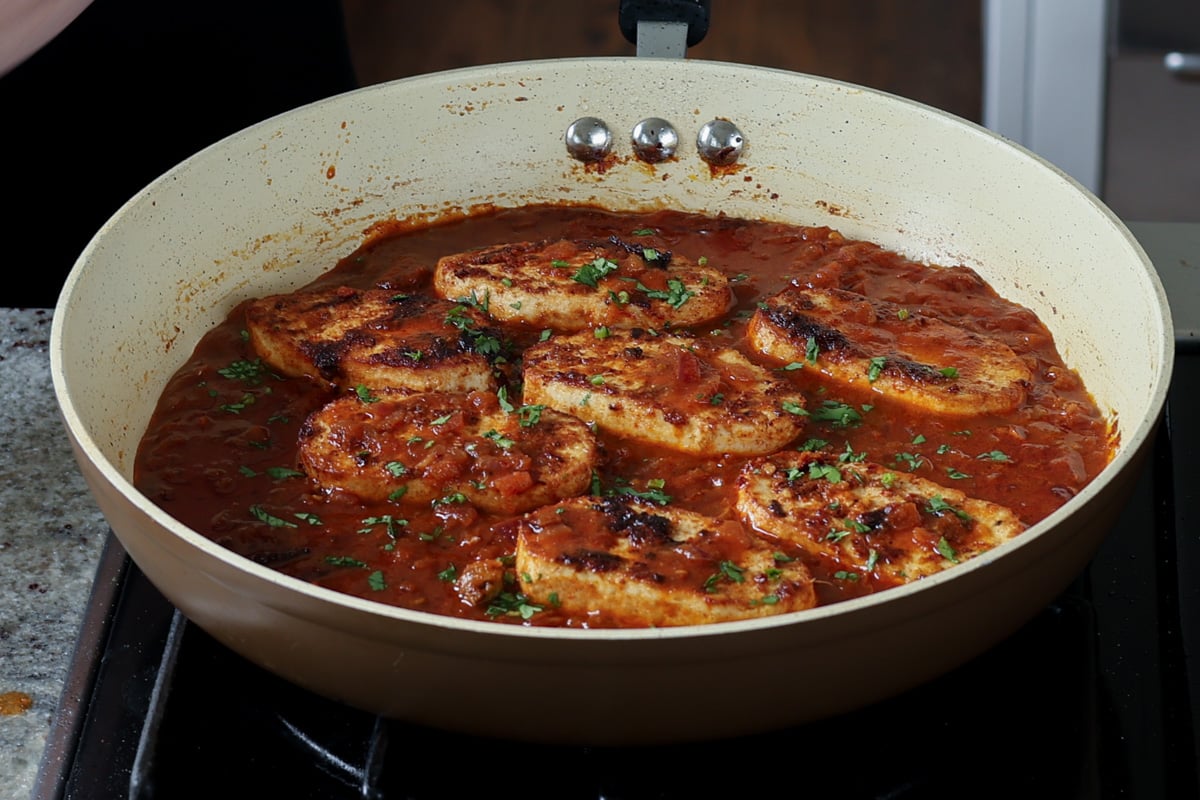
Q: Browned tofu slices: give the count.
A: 7